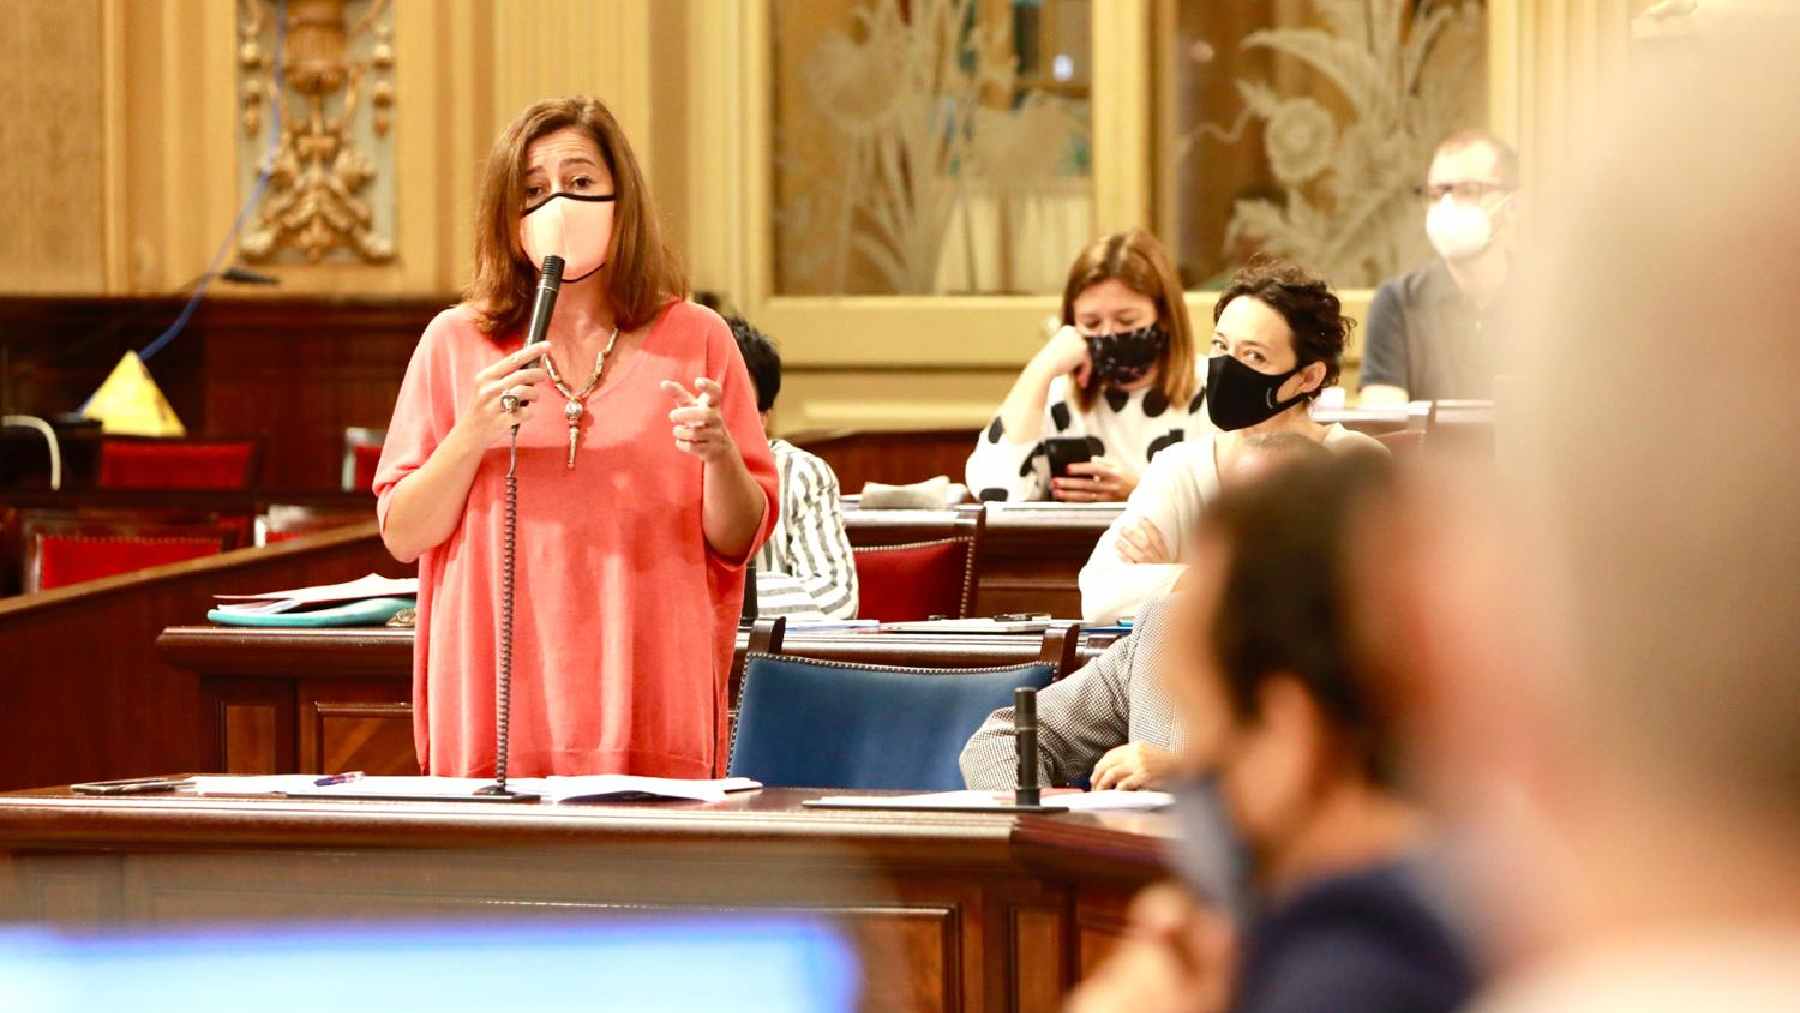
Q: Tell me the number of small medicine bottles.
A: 0